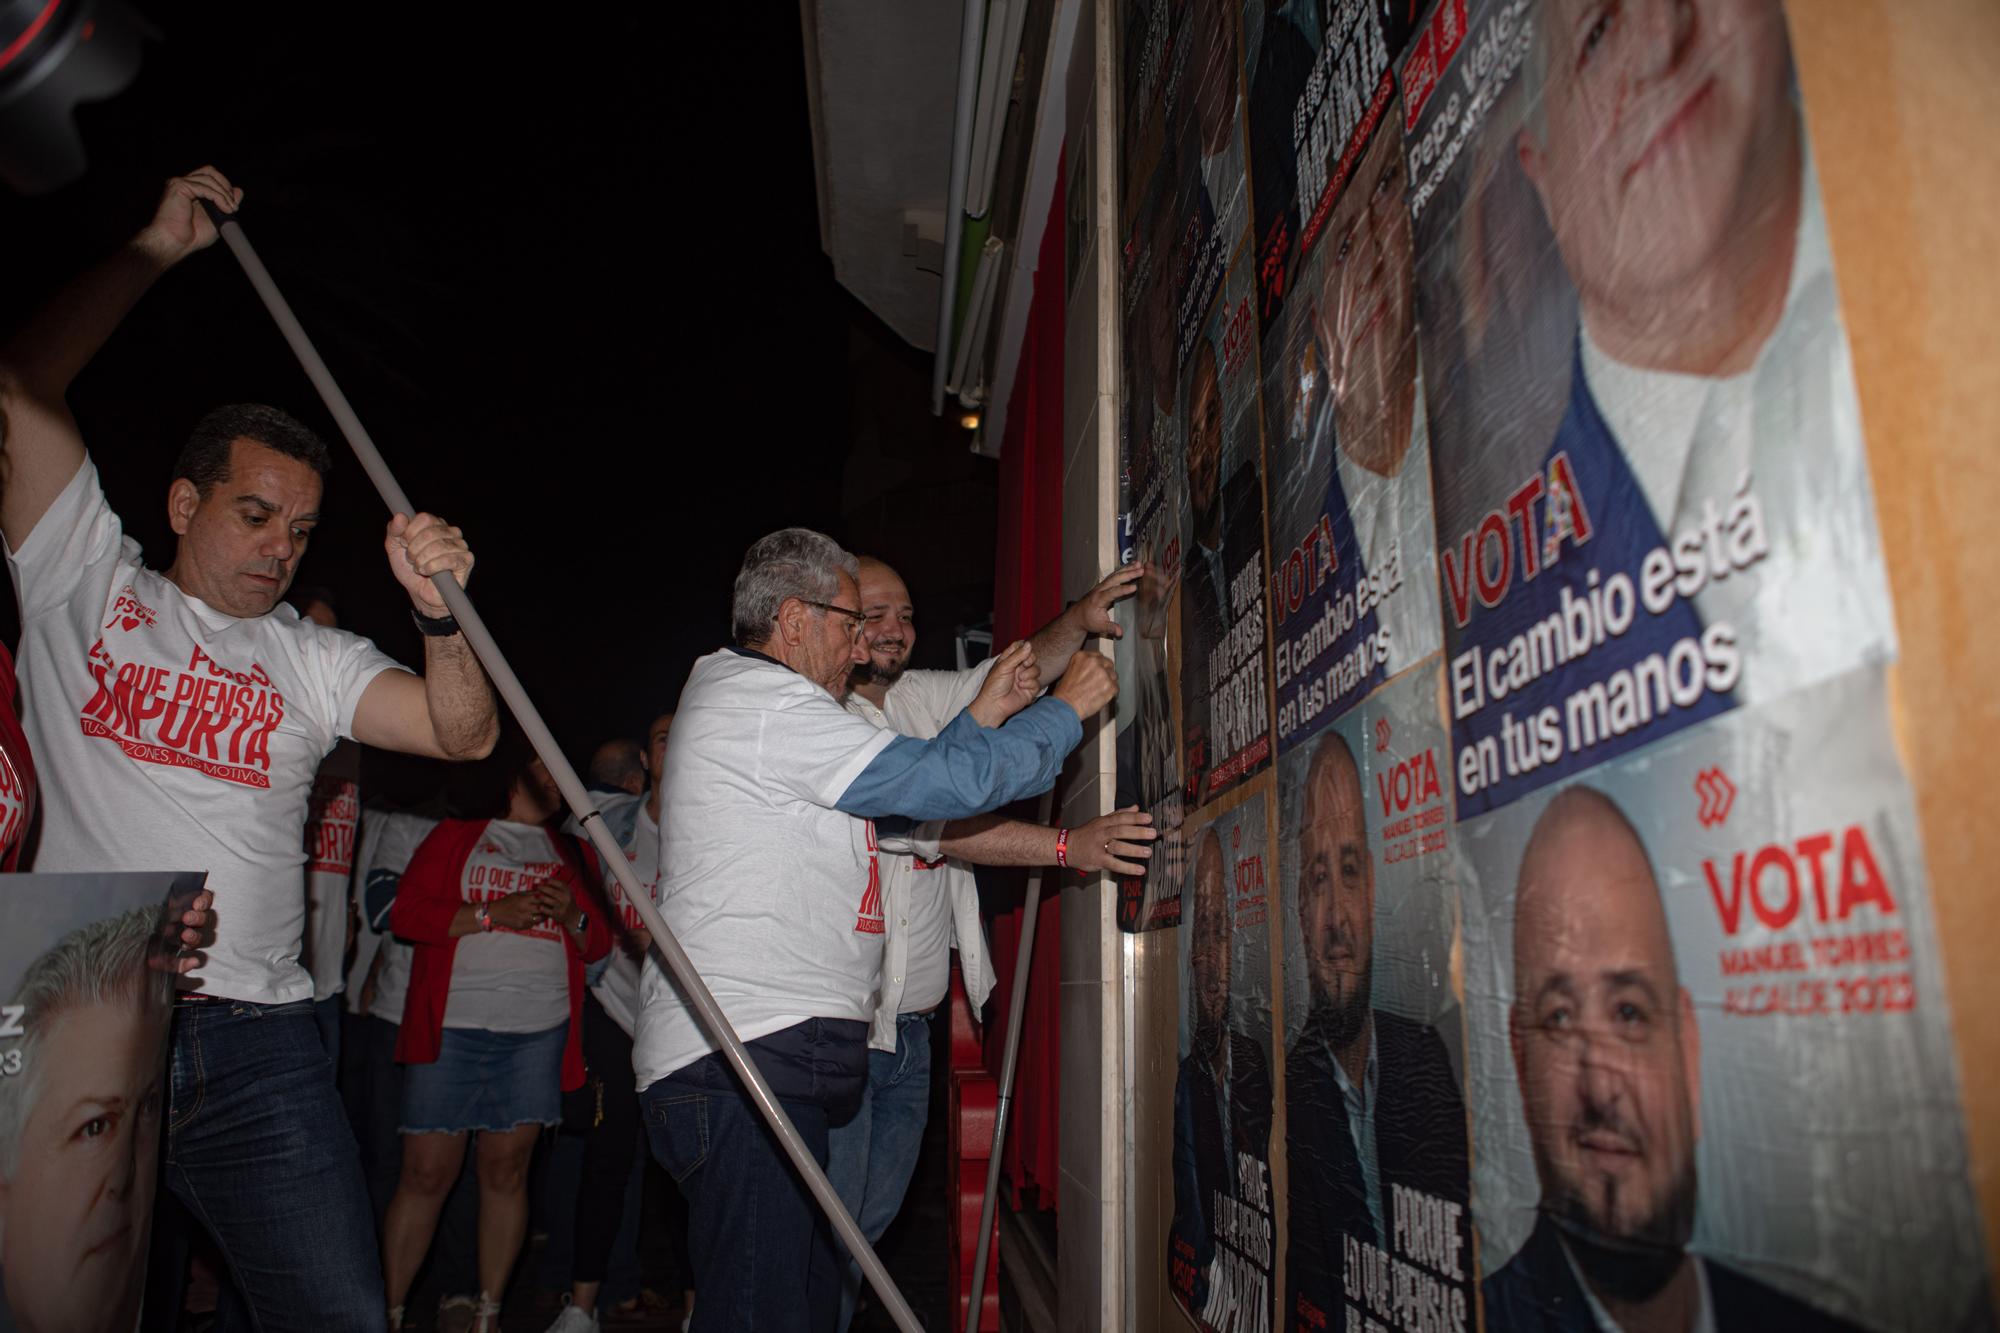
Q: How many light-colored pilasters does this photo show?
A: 1